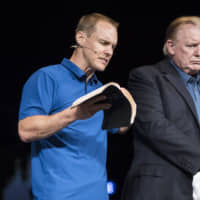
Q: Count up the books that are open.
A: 1